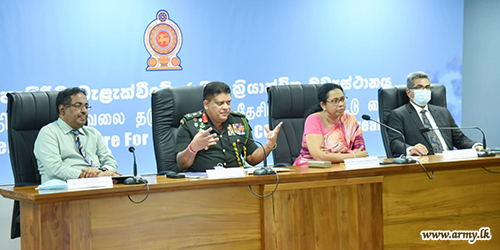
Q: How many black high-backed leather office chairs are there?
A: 4